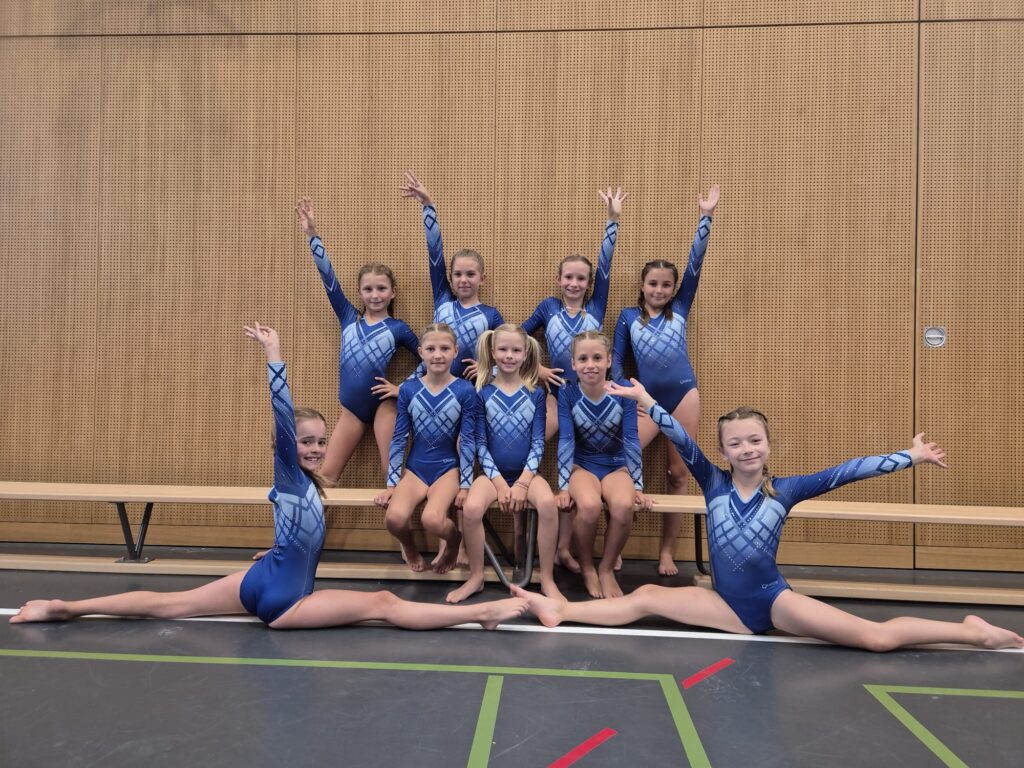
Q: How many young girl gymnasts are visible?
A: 9